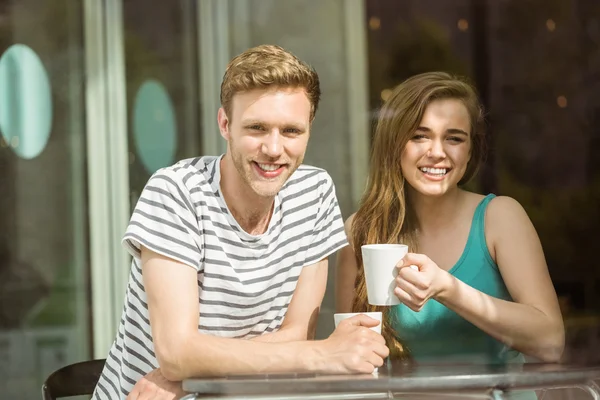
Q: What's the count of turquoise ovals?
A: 2